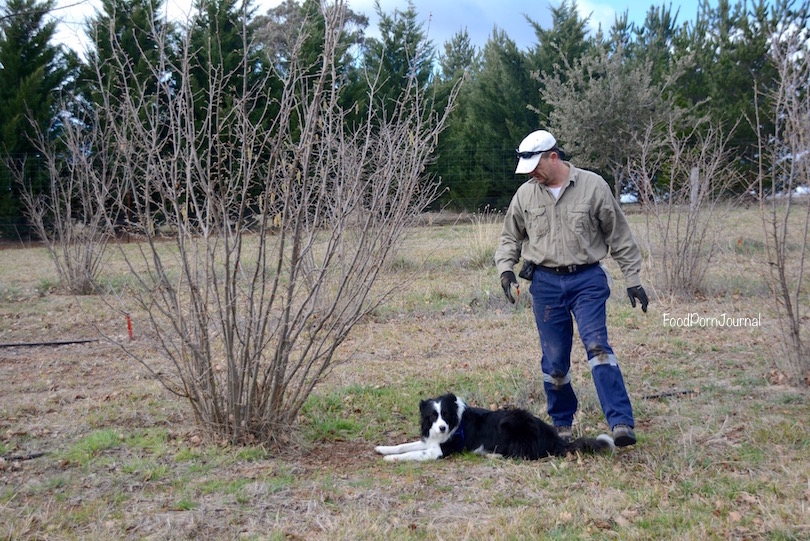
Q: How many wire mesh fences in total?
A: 1